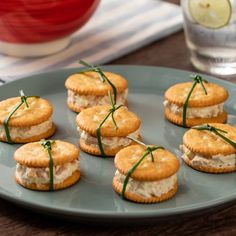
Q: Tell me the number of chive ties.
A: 7